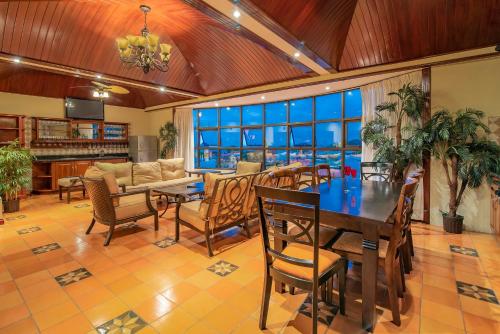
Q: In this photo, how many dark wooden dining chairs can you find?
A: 8